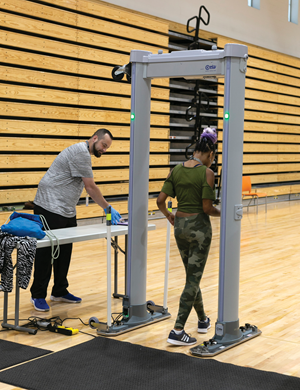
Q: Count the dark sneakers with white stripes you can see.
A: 2